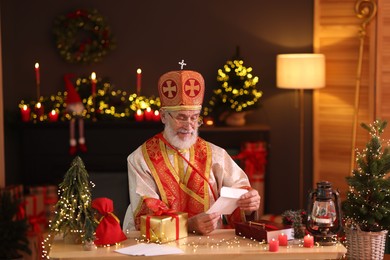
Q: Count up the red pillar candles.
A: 9